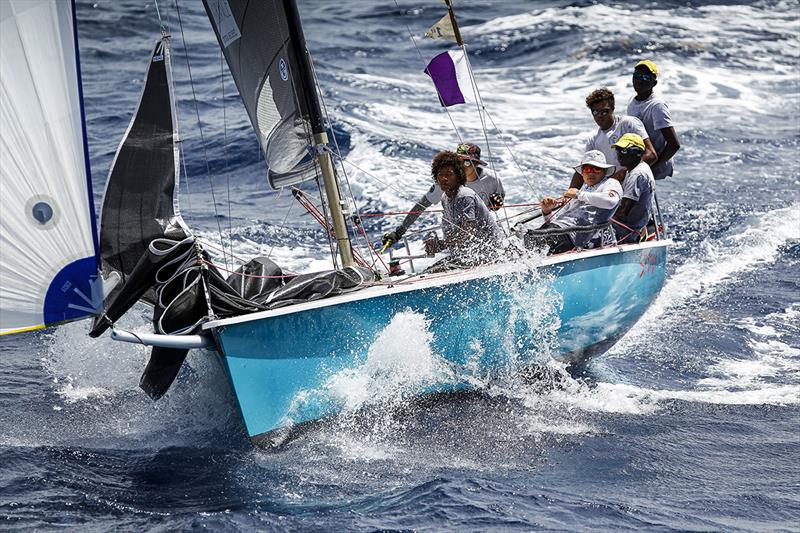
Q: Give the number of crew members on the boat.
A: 6